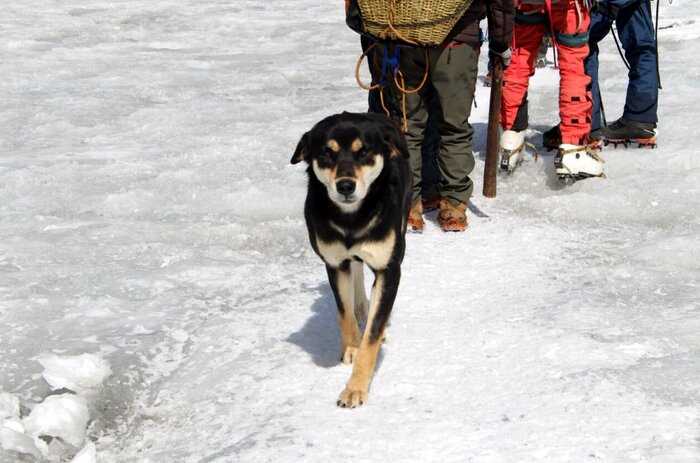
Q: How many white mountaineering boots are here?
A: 2